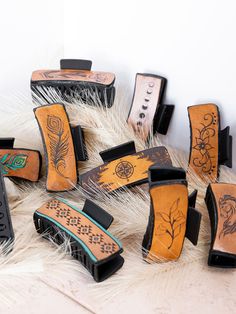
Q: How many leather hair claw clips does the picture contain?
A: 10